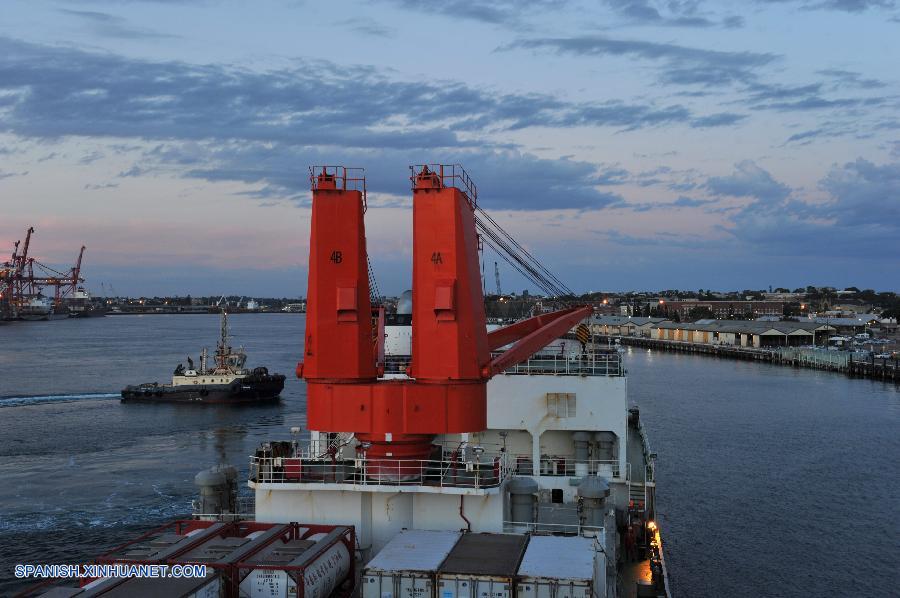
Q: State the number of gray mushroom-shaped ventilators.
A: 6